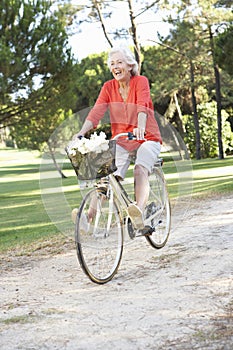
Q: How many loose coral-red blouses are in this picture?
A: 1